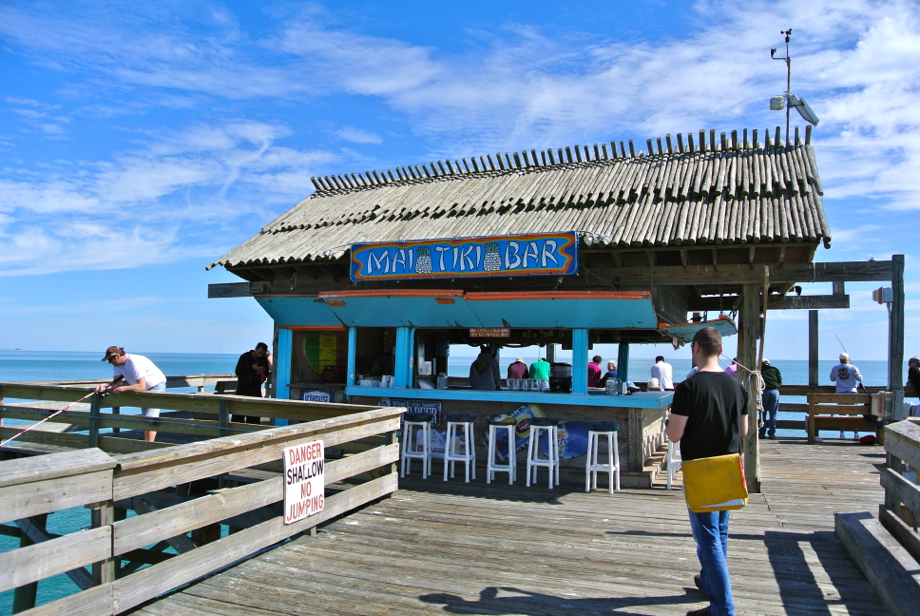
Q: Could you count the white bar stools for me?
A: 6